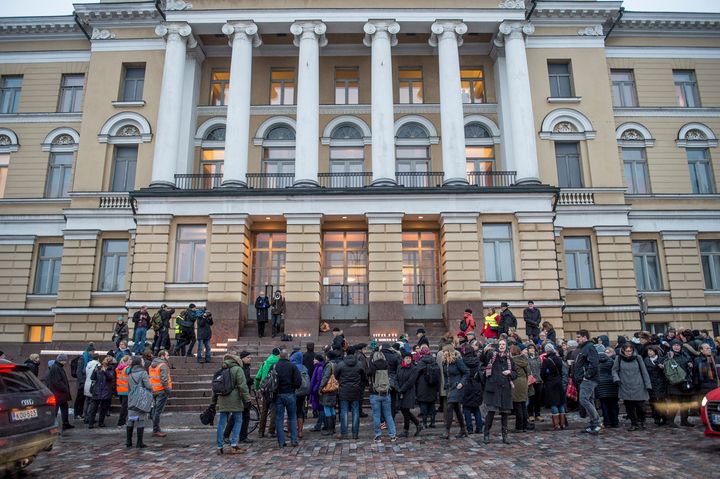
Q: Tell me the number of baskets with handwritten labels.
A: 0